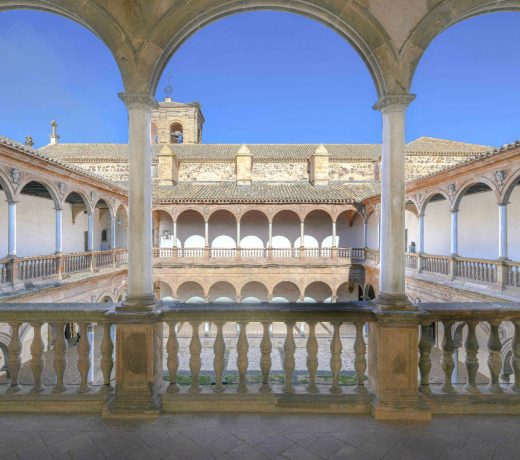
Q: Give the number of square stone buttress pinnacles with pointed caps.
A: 3